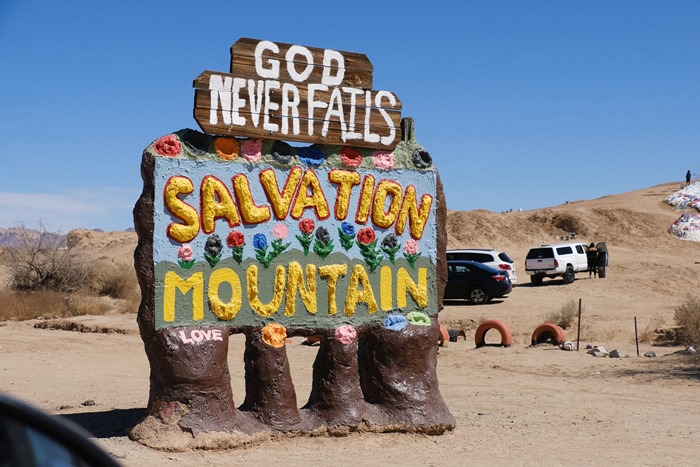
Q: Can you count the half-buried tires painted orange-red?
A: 3